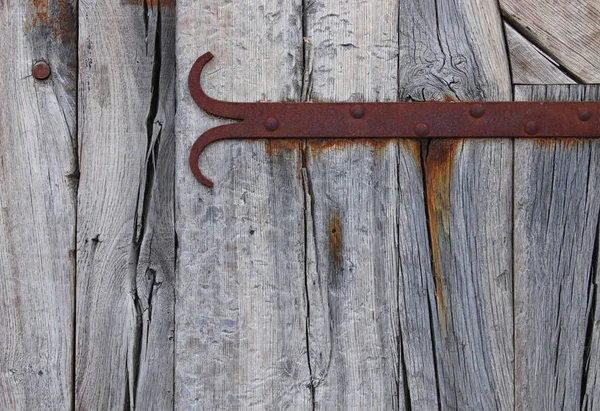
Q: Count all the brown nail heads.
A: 7